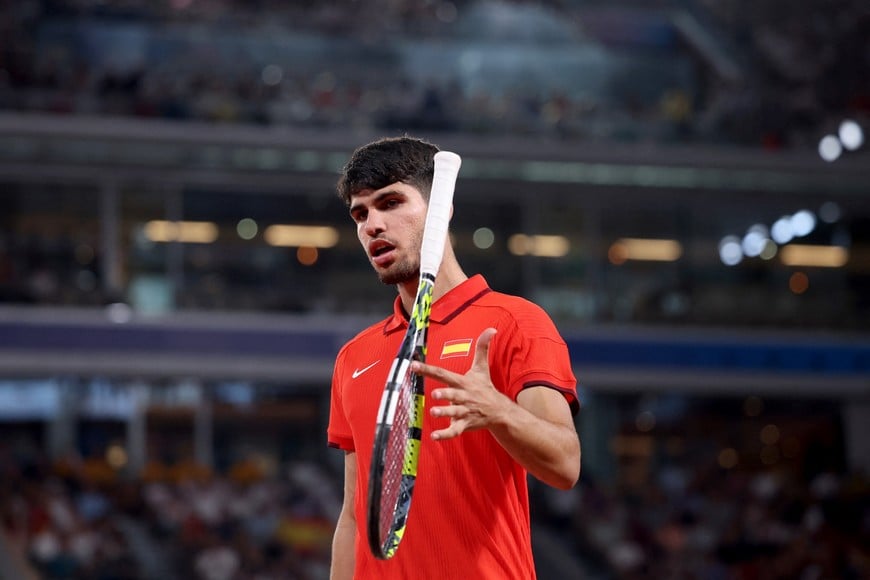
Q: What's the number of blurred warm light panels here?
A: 5